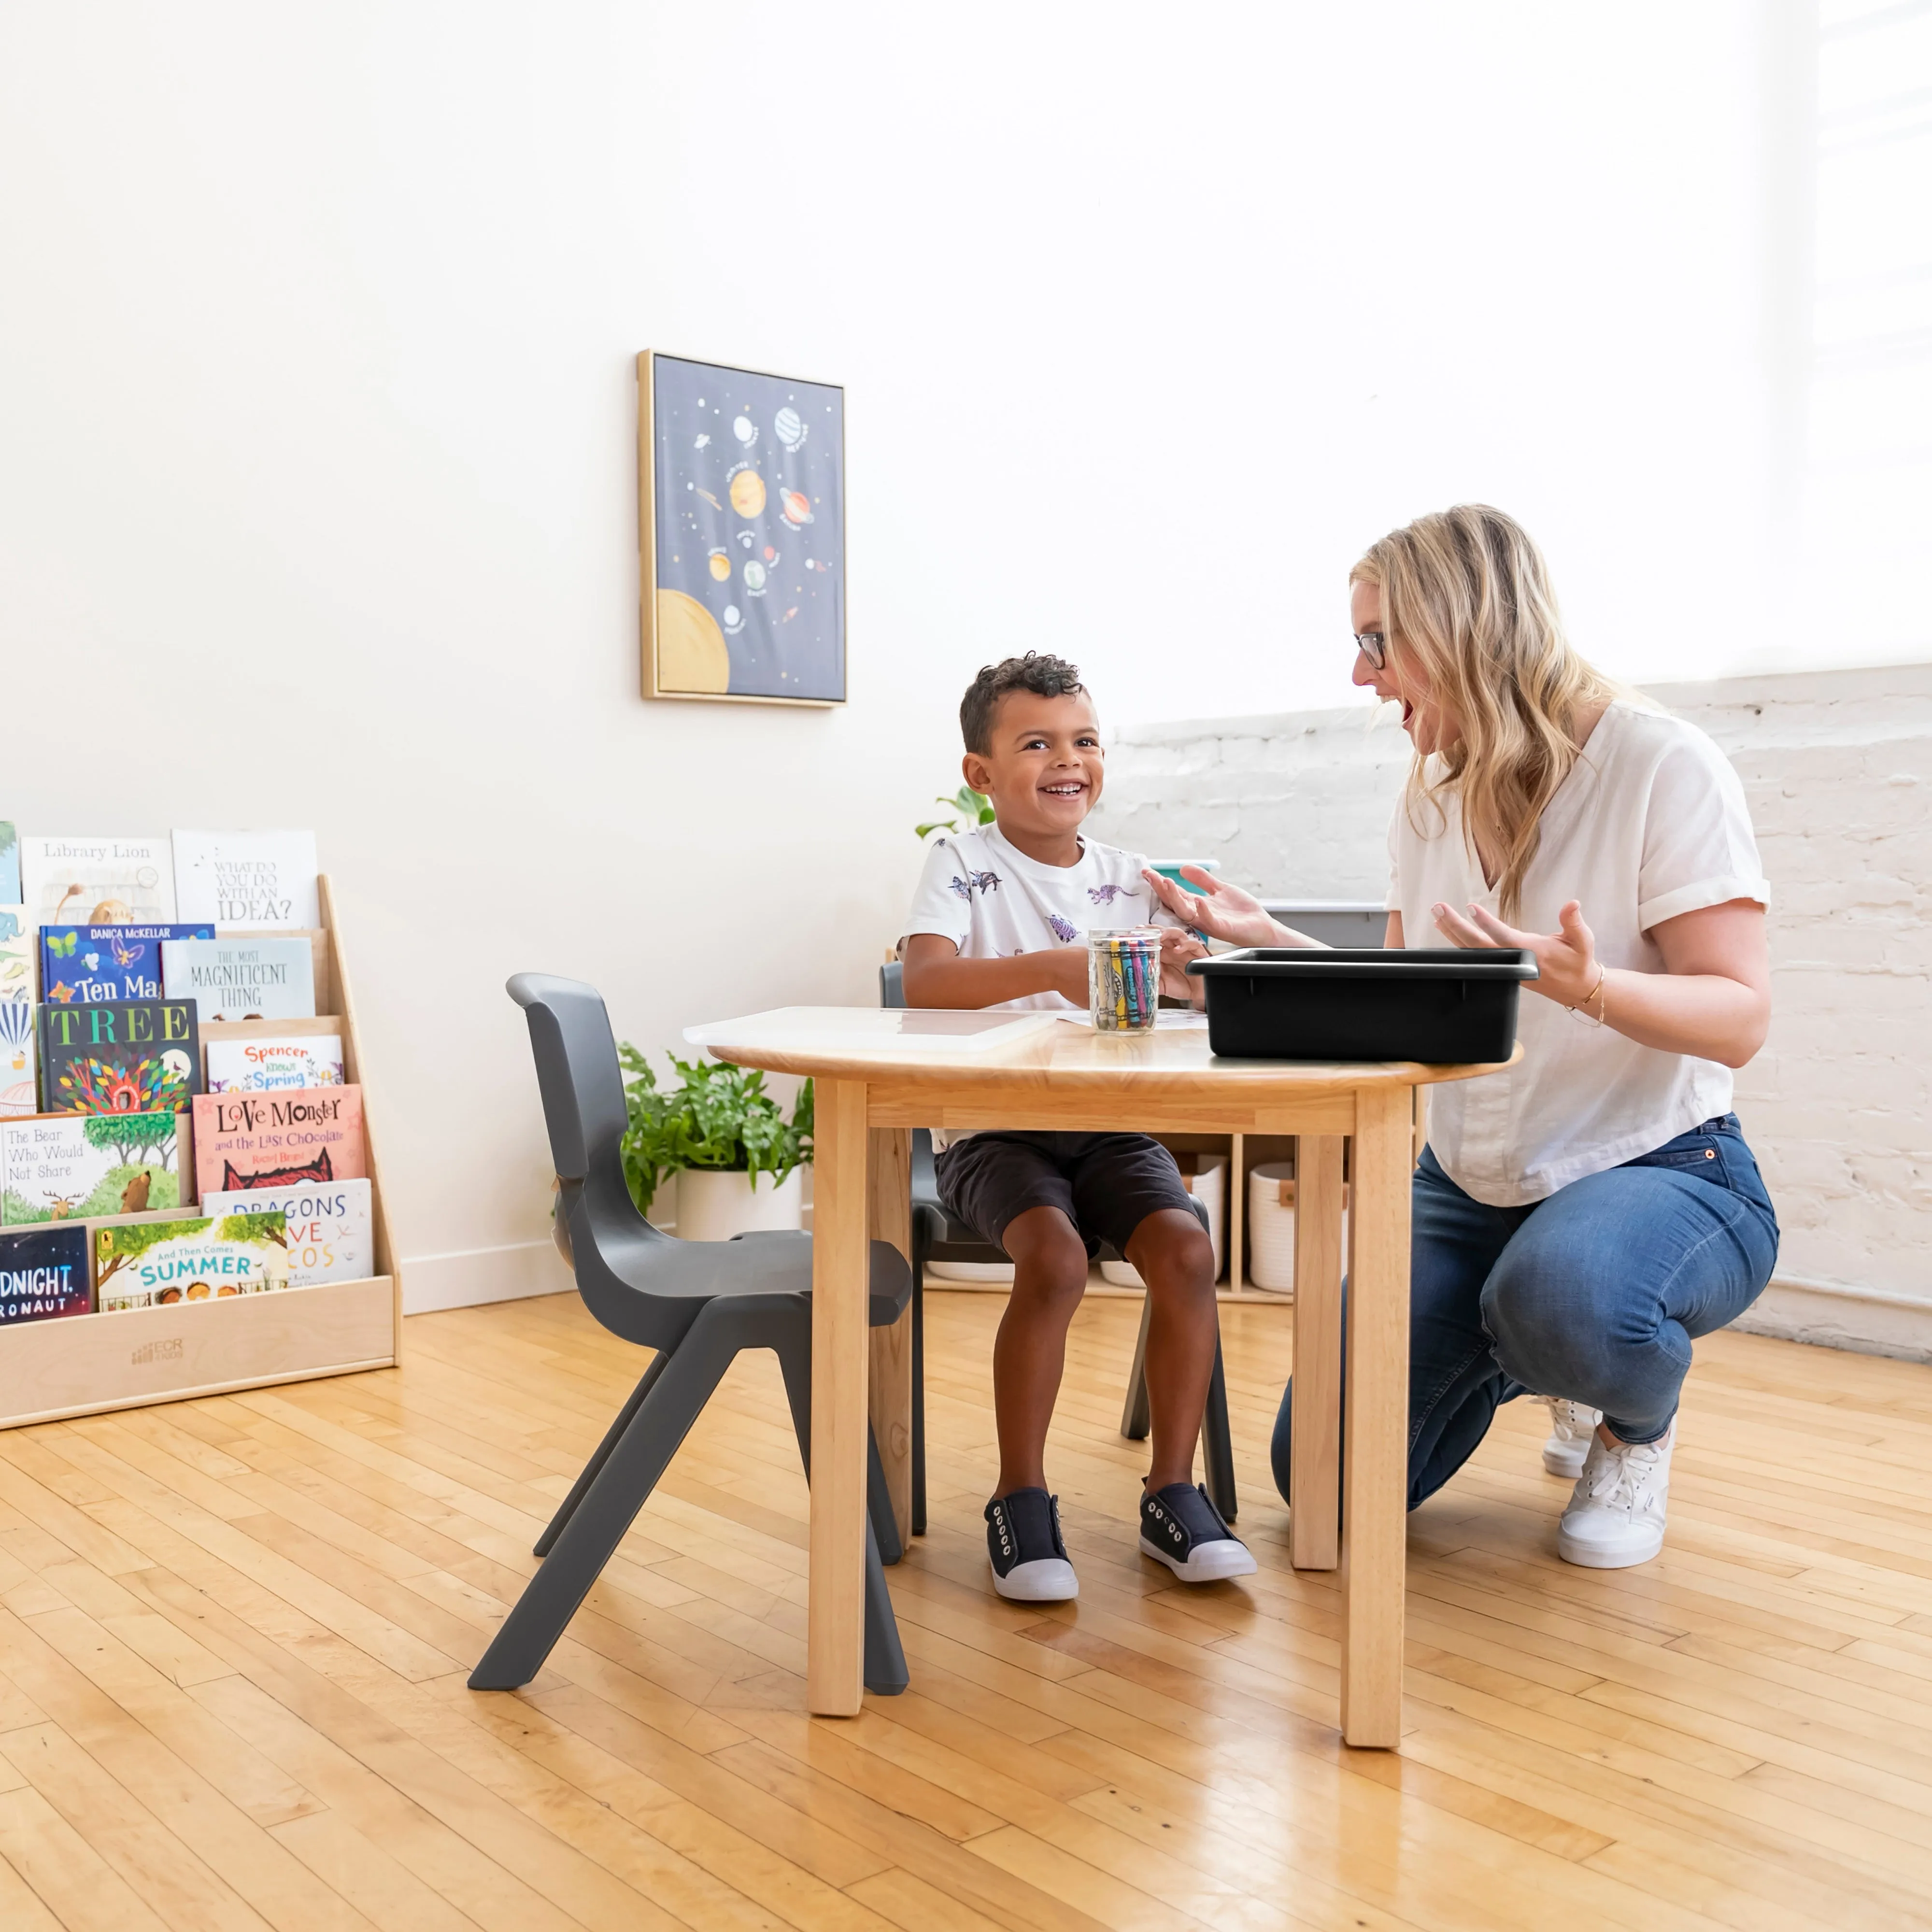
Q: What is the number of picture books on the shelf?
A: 14